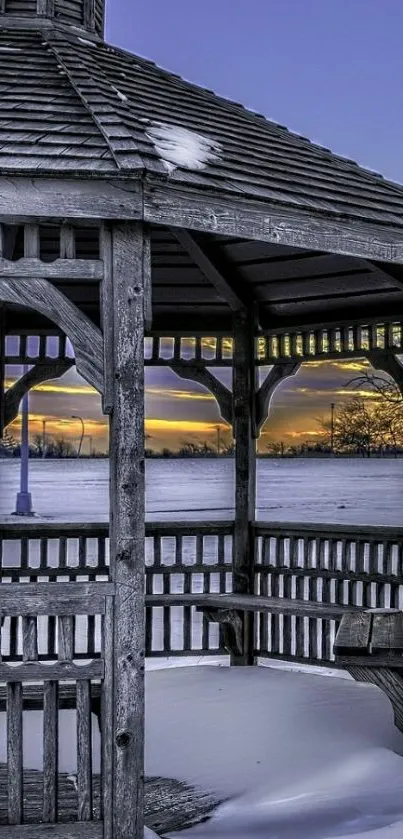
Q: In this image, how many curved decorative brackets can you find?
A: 5